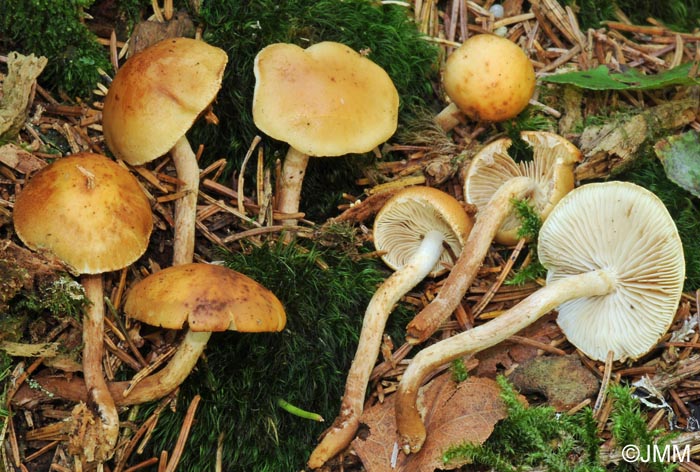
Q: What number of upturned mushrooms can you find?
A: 3